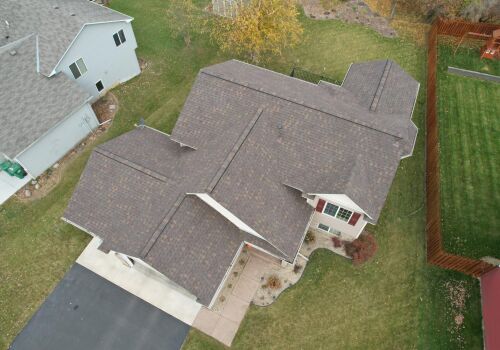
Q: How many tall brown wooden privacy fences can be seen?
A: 1